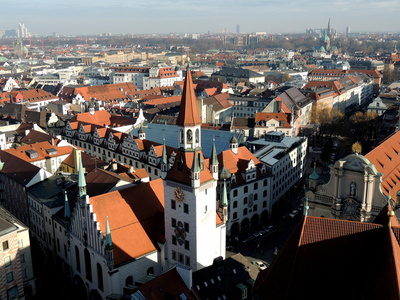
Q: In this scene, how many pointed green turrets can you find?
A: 7